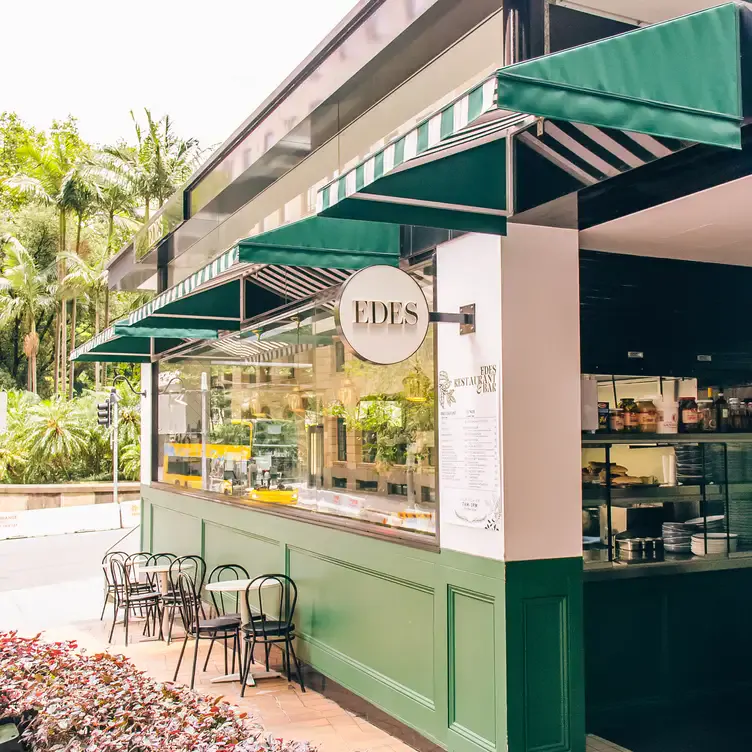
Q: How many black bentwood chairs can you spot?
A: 8